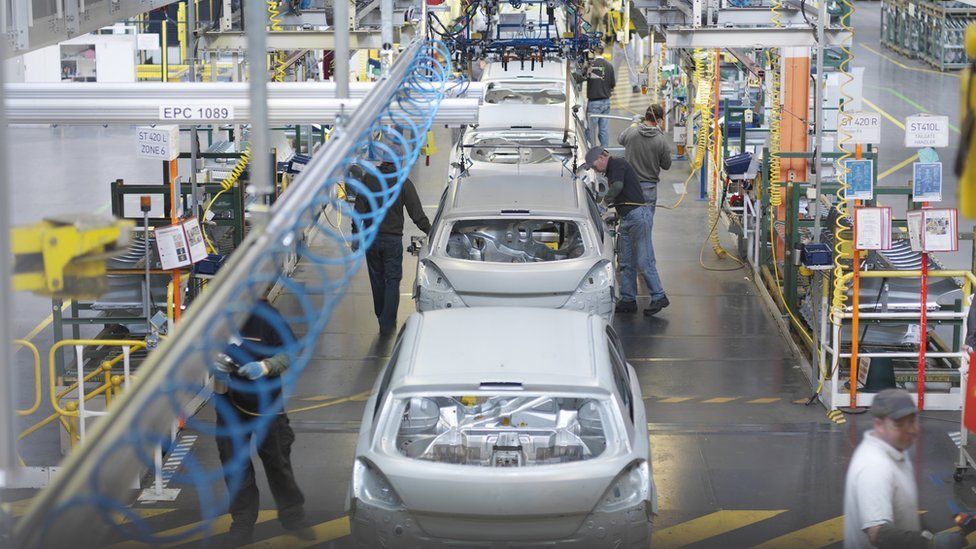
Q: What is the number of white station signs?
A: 3